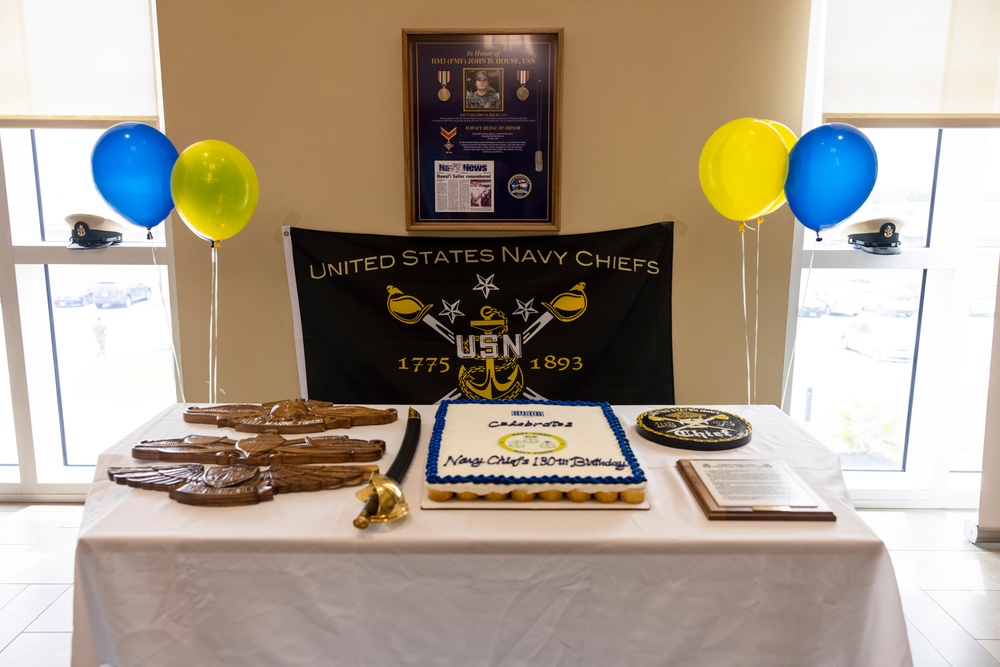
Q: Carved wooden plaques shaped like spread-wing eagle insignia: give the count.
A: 3